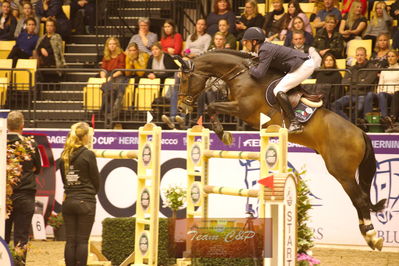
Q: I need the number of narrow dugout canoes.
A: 0